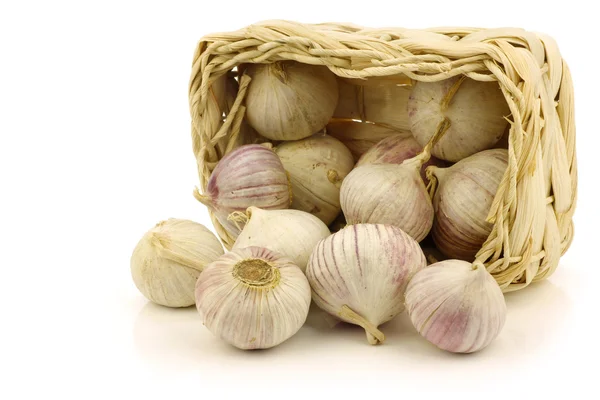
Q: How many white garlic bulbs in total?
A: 12